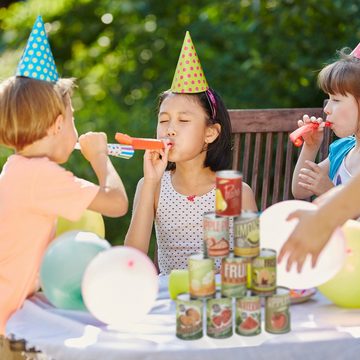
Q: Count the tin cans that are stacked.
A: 10